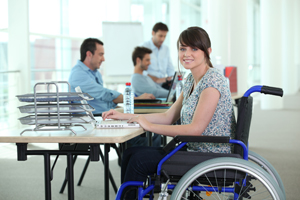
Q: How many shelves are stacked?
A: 3